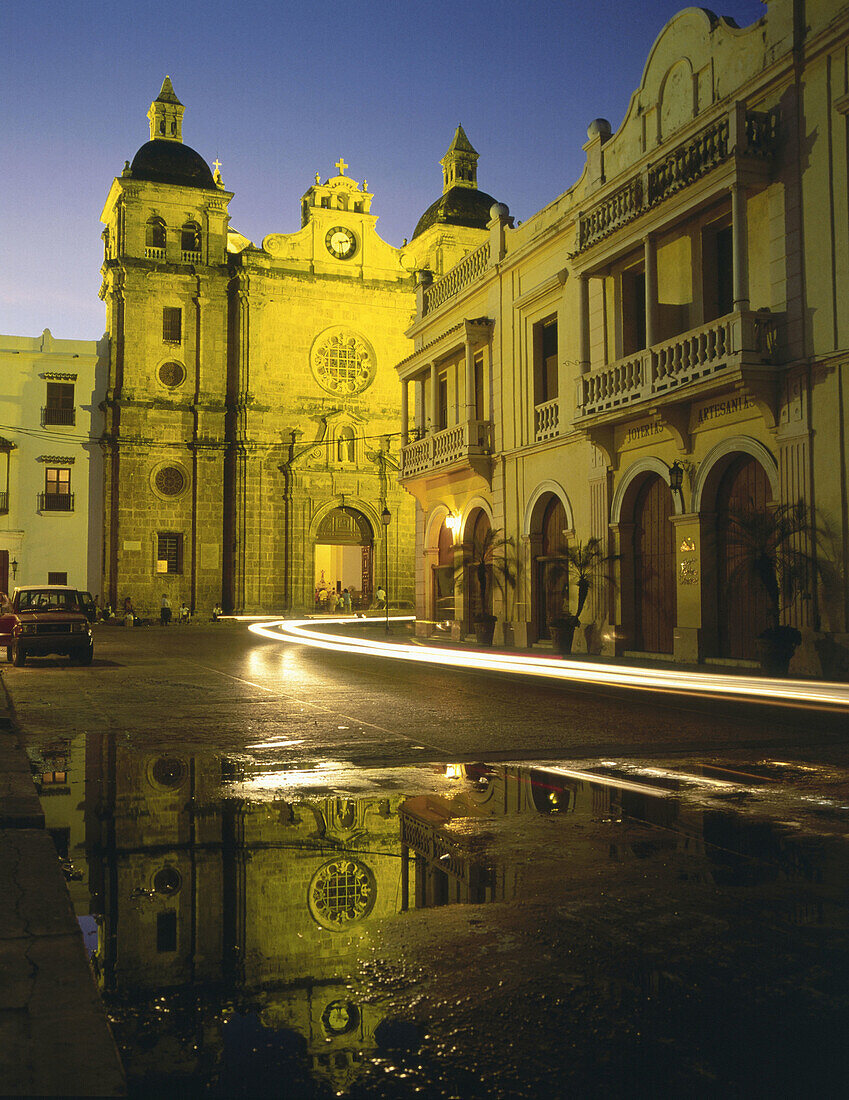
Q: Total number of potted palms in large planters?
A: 3